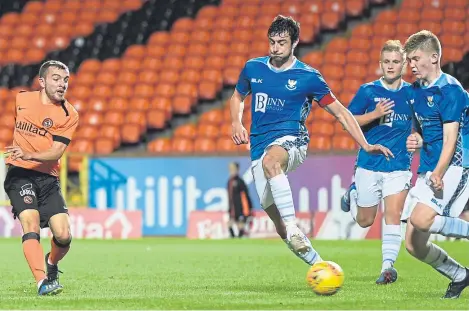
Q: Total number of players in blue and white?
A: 3